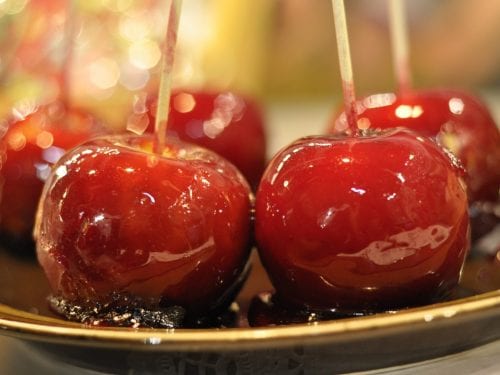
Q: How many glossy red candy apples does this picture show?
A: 5